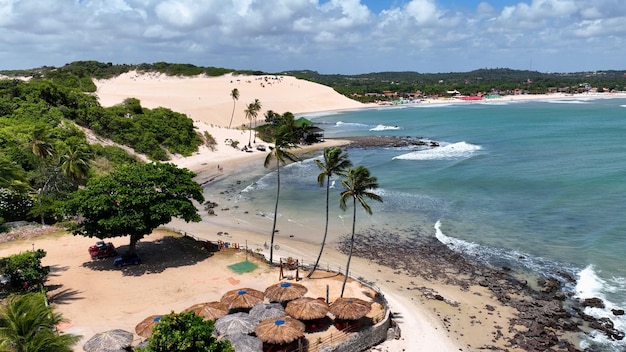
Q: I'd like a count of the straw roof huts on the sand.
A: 11